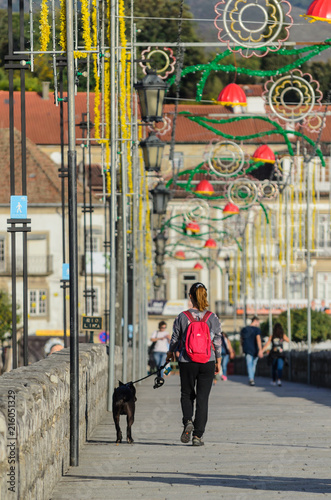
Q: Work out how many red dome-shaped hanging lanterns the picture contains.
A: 9